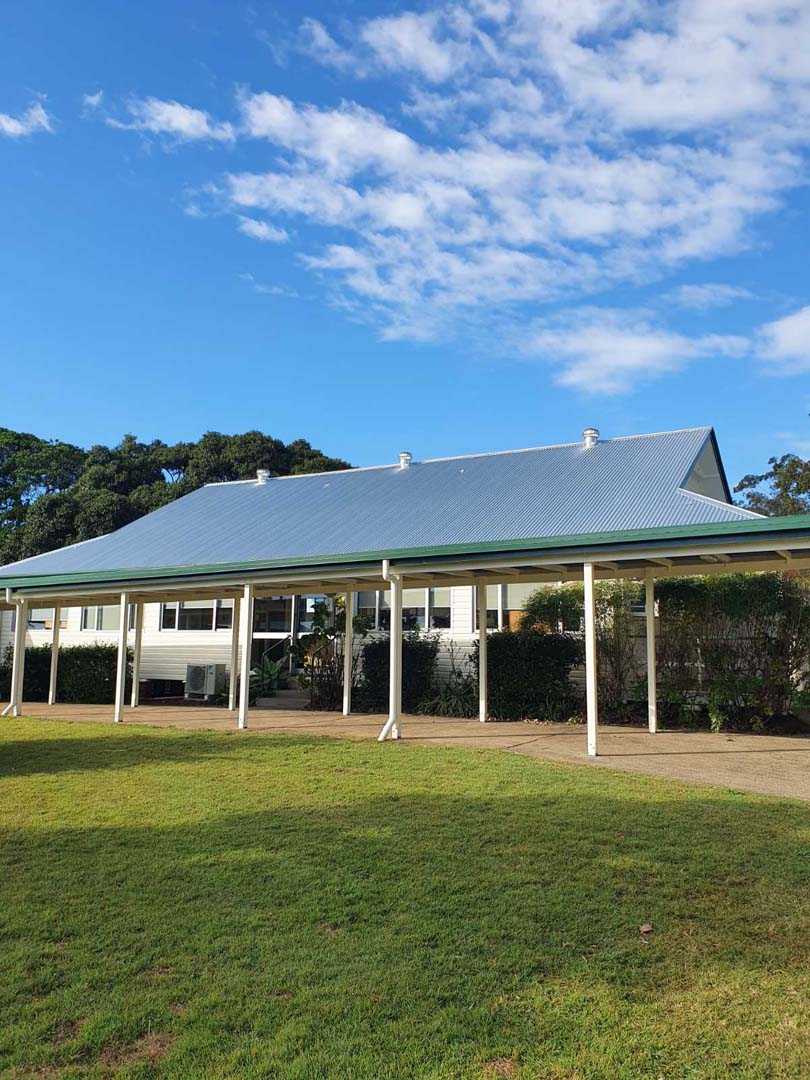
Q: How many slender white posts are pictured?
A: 11